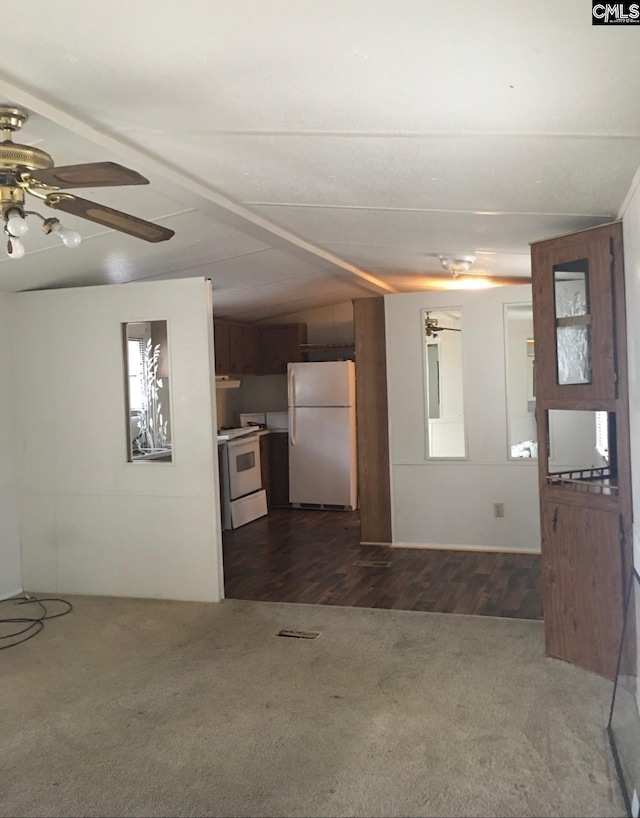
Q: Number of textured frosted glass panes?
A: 2